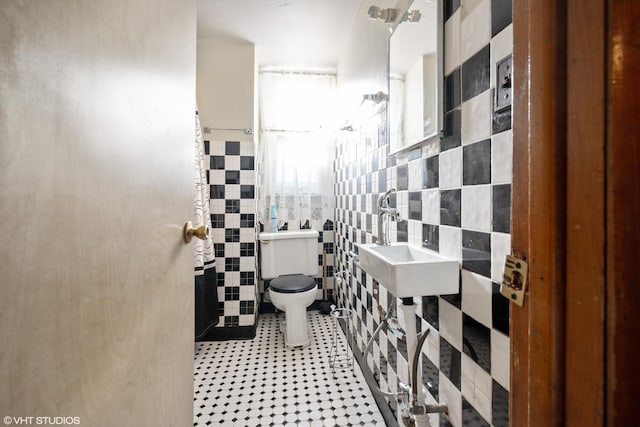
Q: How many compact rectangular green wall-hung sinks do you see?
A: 0